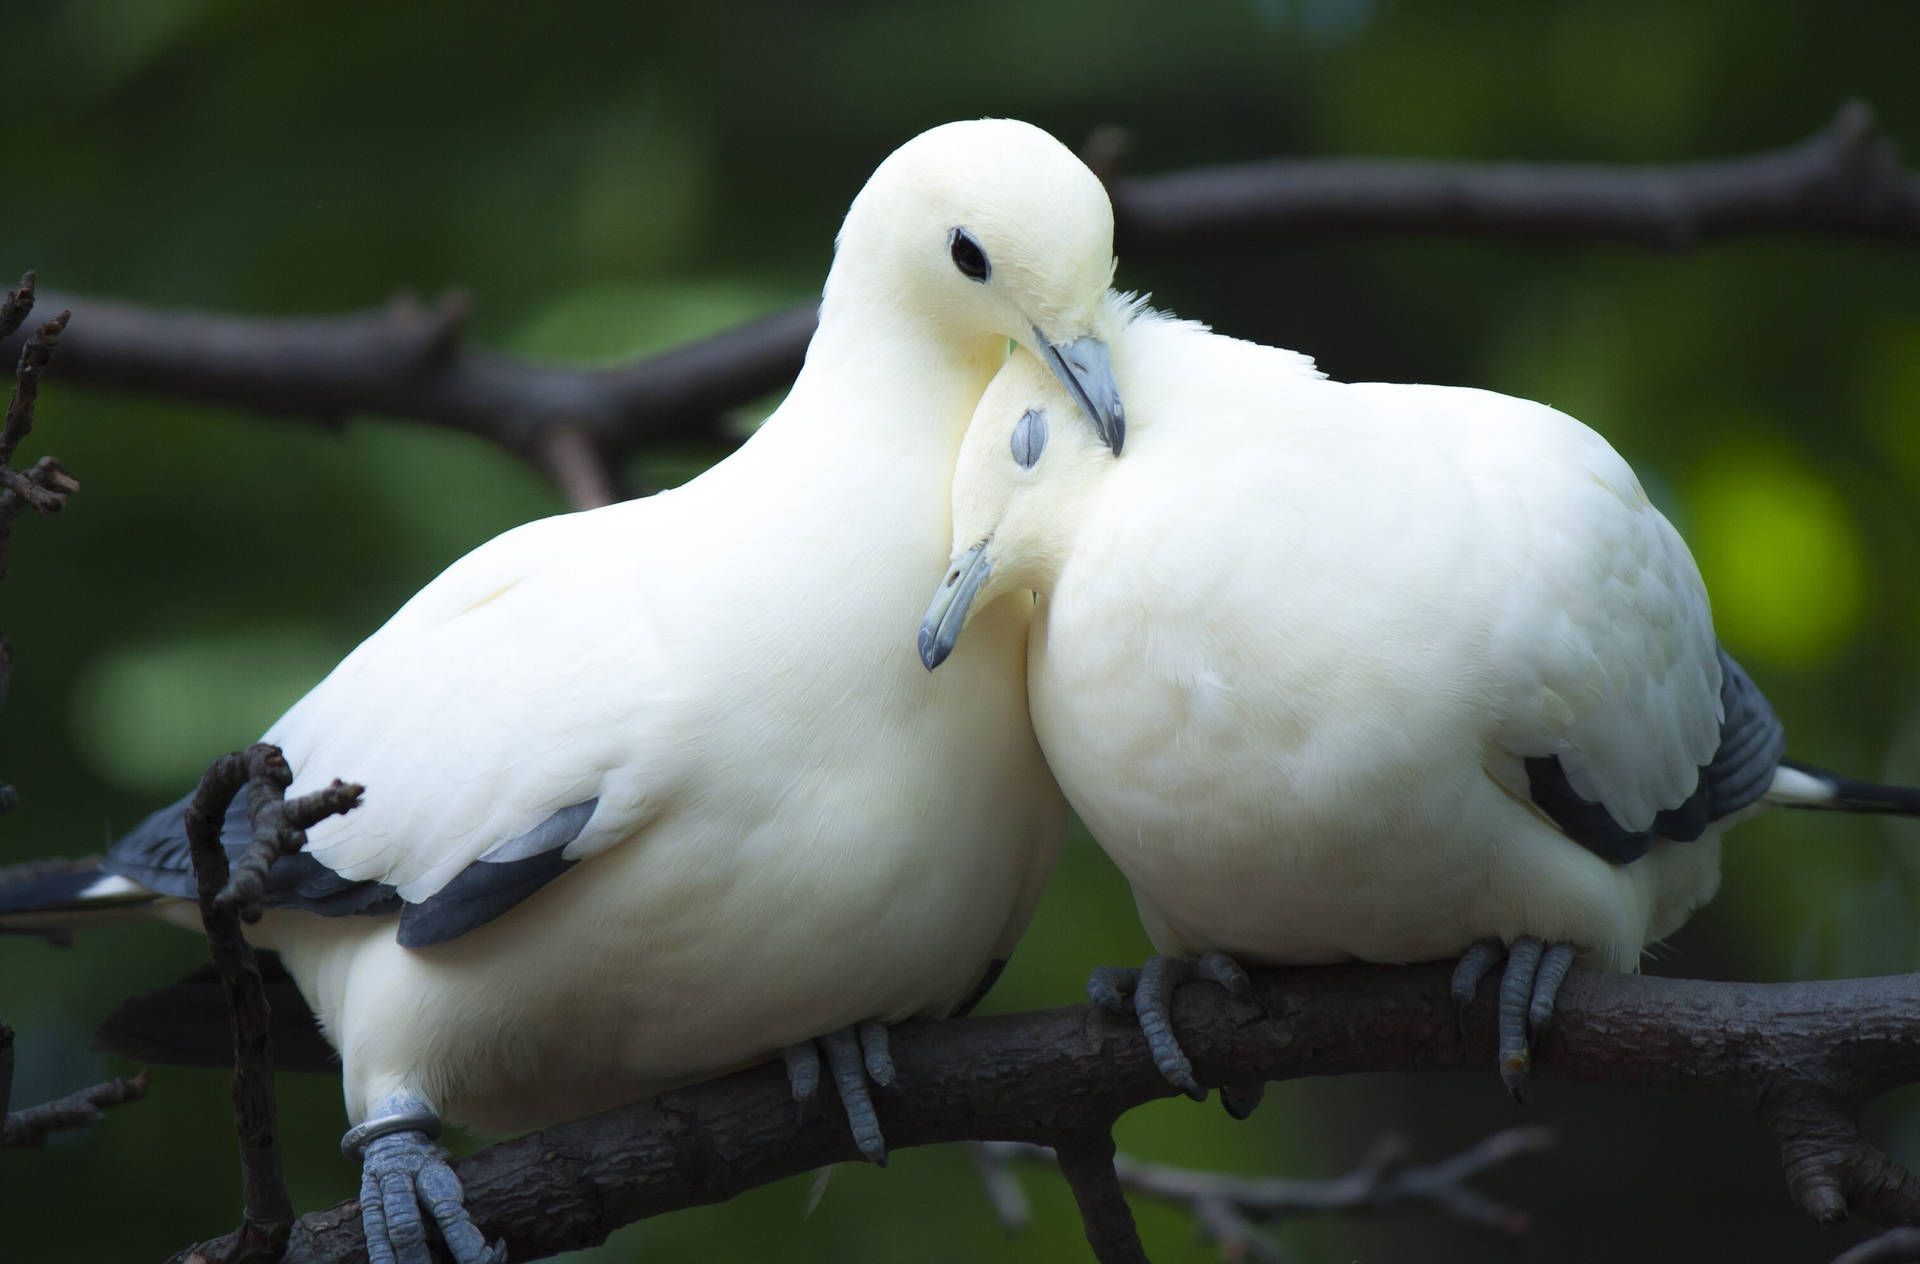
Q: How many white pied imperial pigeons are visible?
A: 2